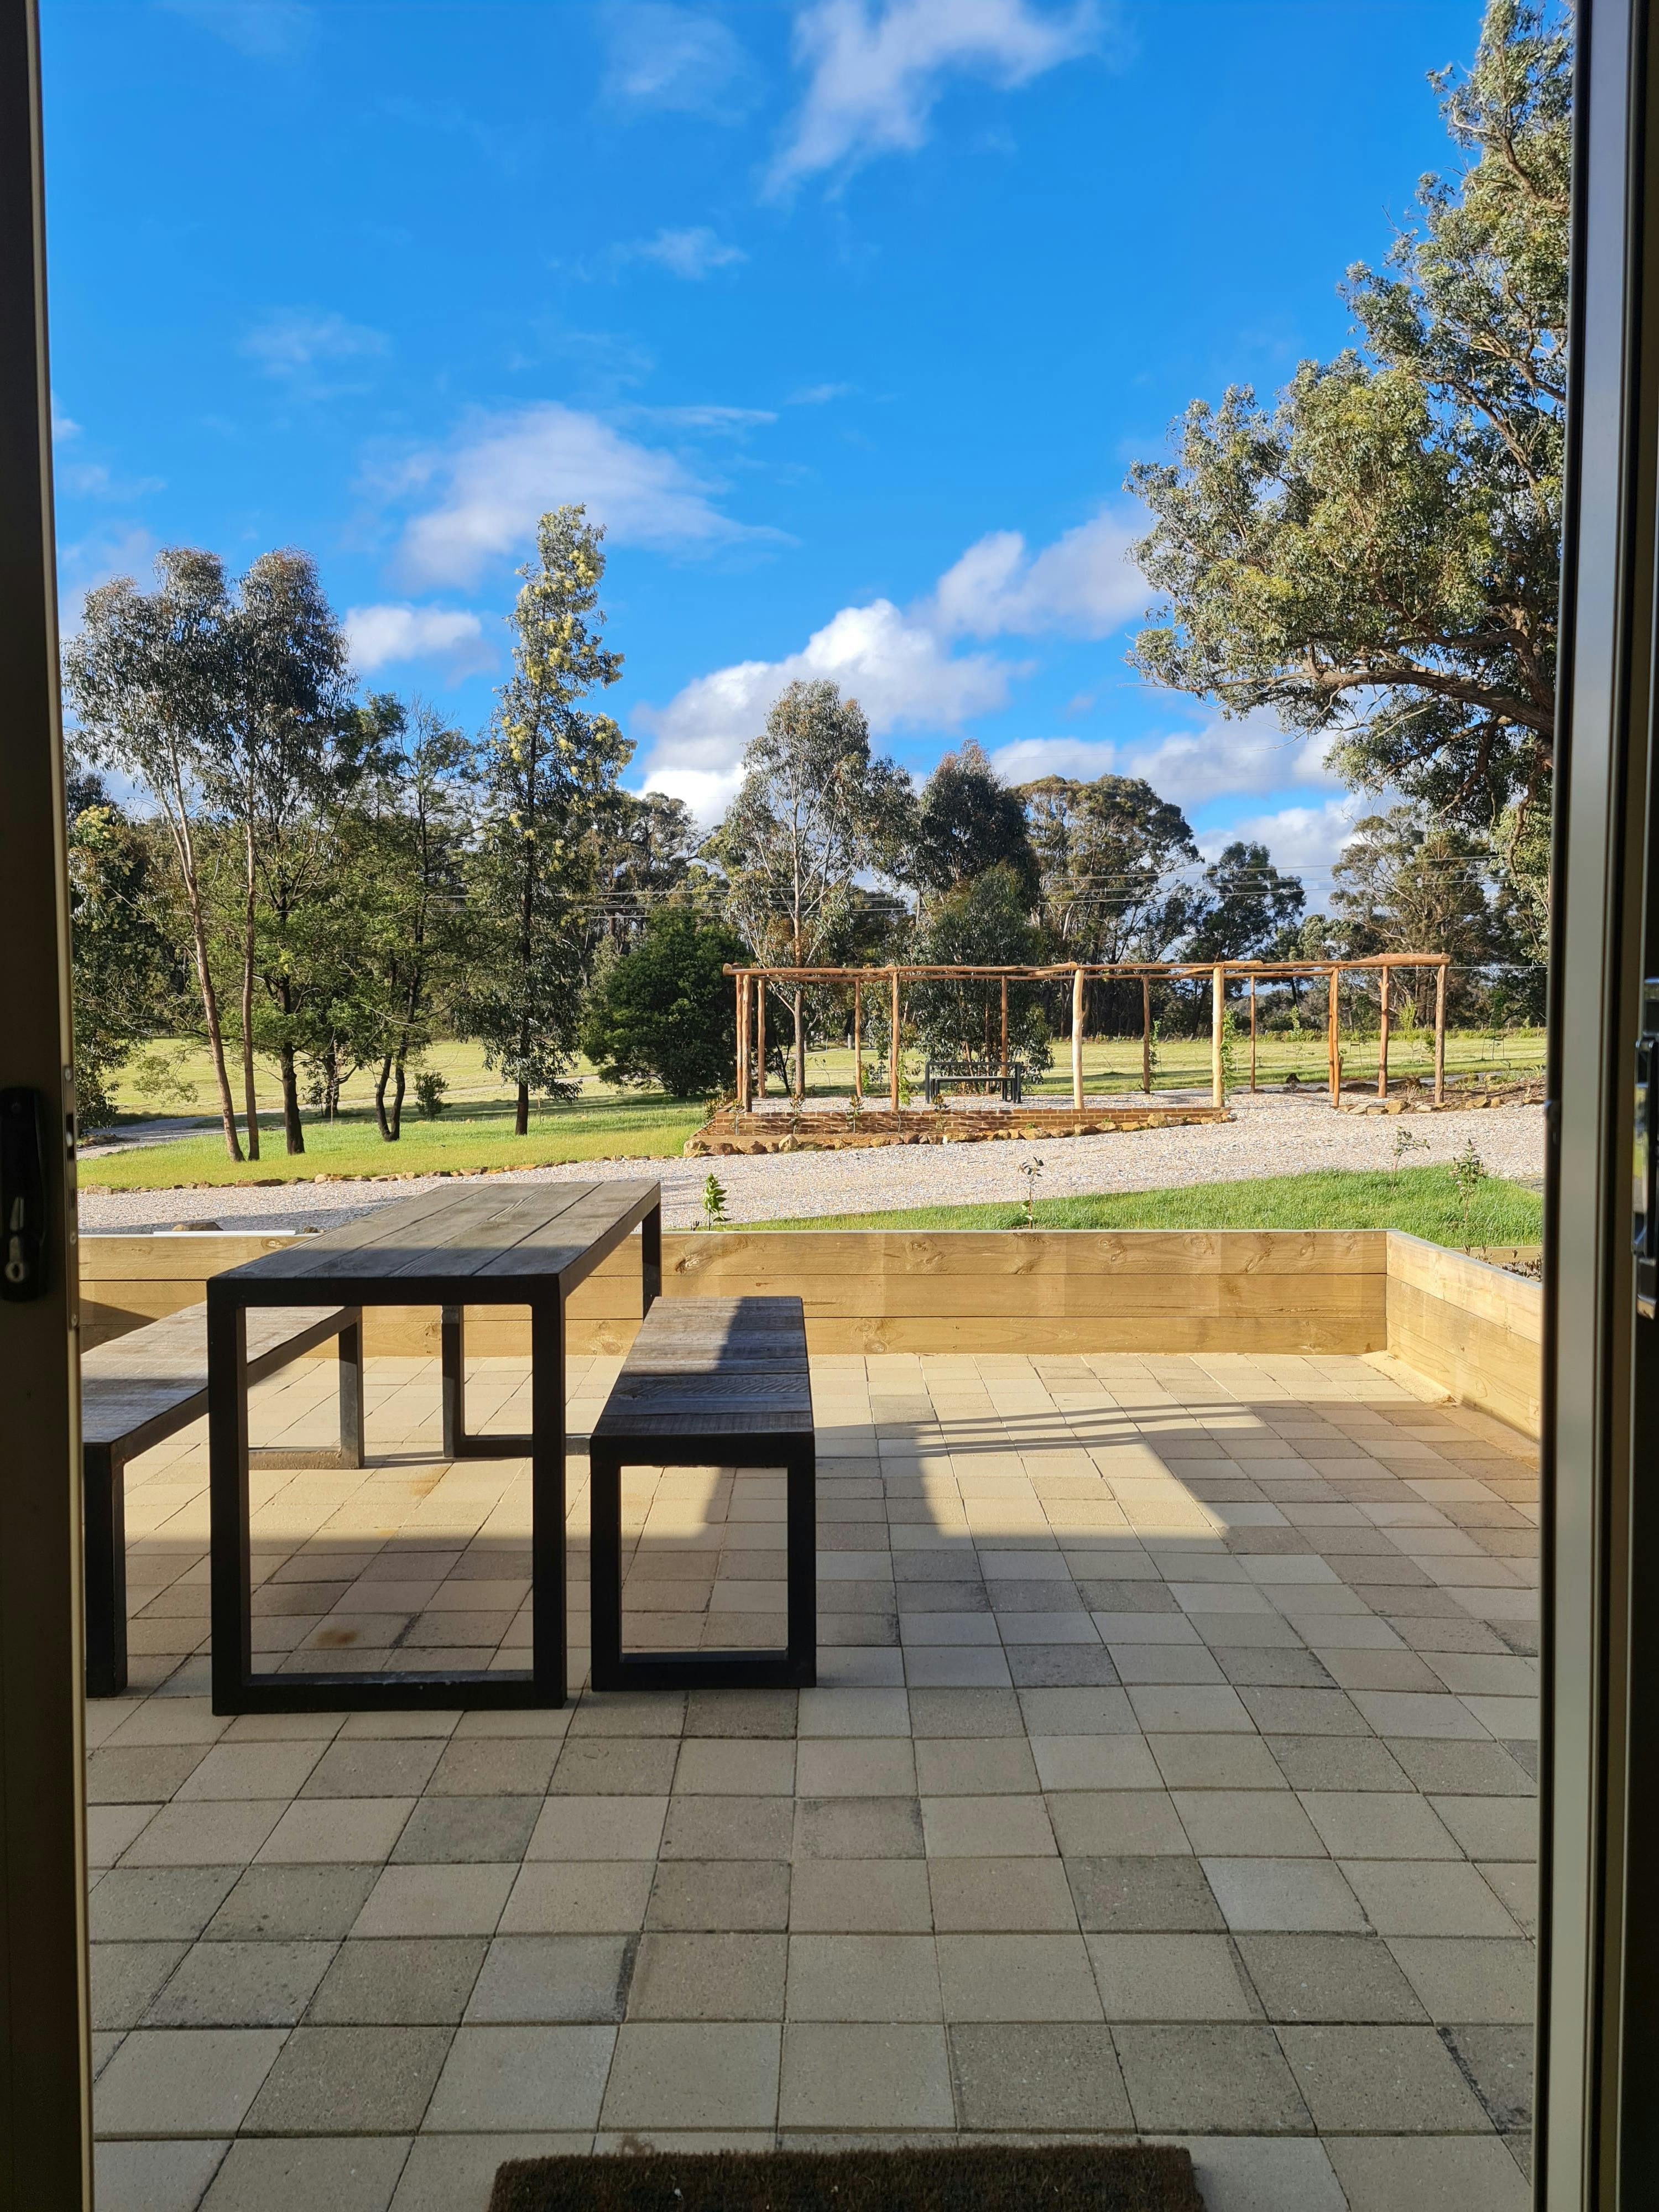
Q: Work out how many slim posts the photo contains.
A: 14